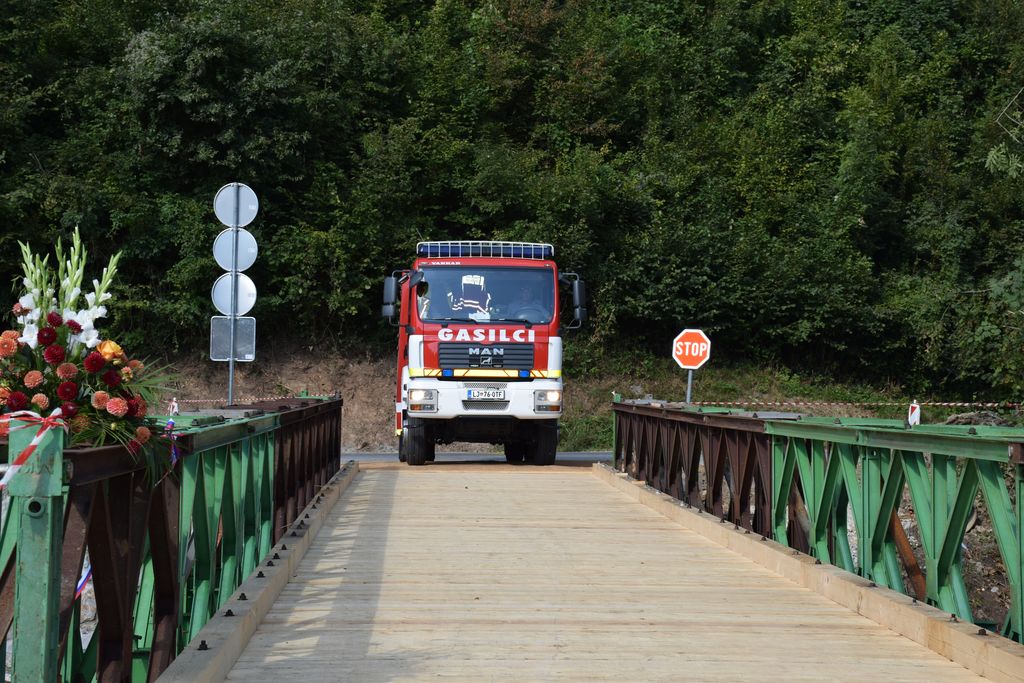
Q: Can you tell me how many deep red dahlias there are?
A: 11